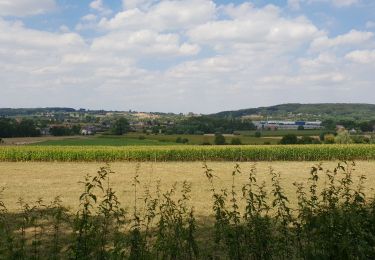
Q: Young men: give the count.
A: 0